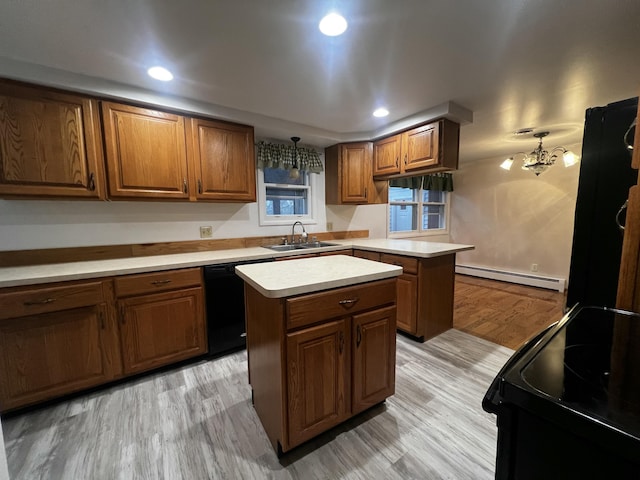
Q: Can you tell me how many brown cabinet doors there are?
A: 11